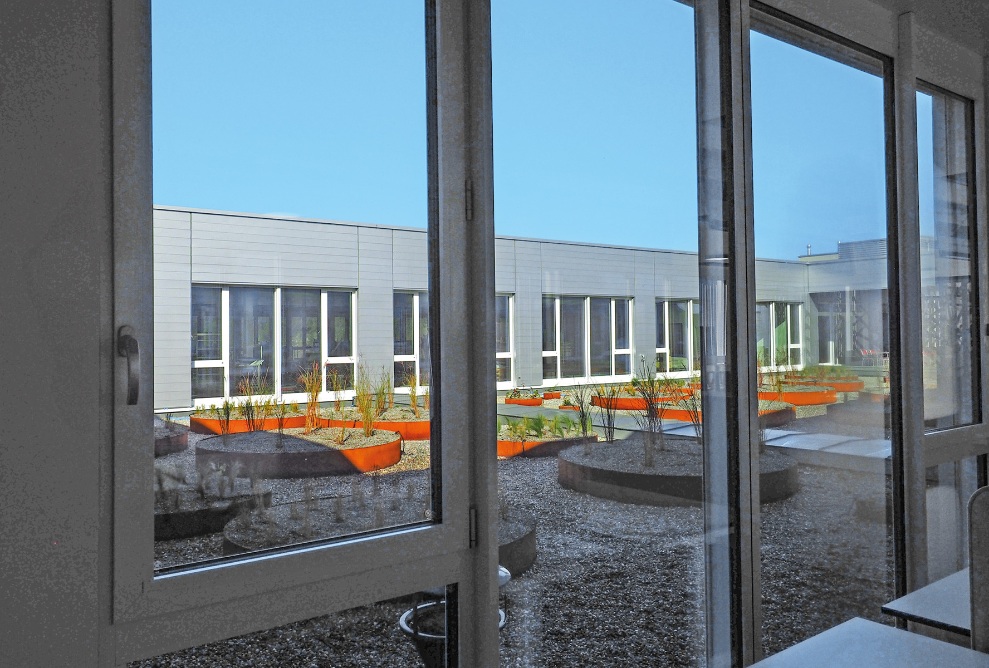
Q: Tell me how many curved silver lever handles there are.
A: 1